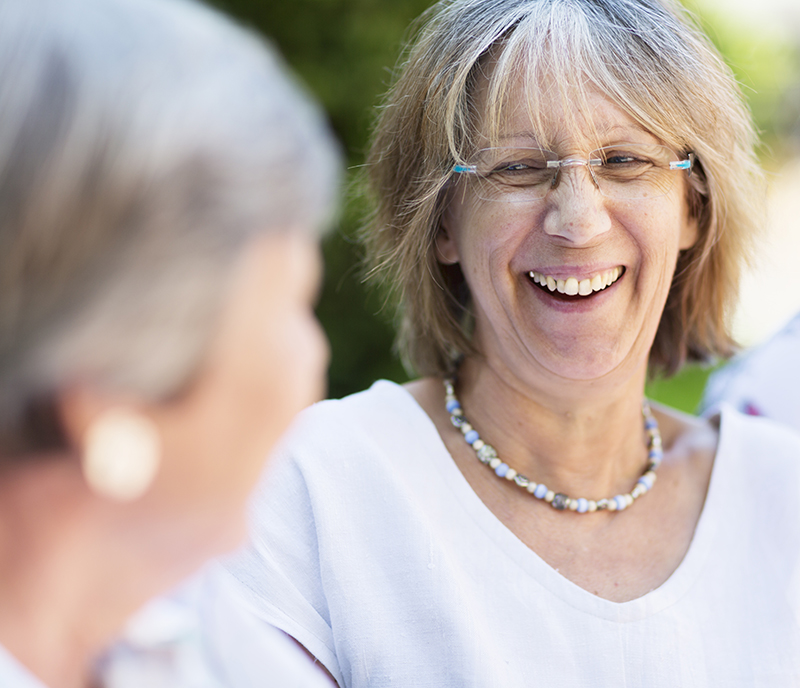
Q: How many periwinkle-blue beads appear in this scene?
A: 9